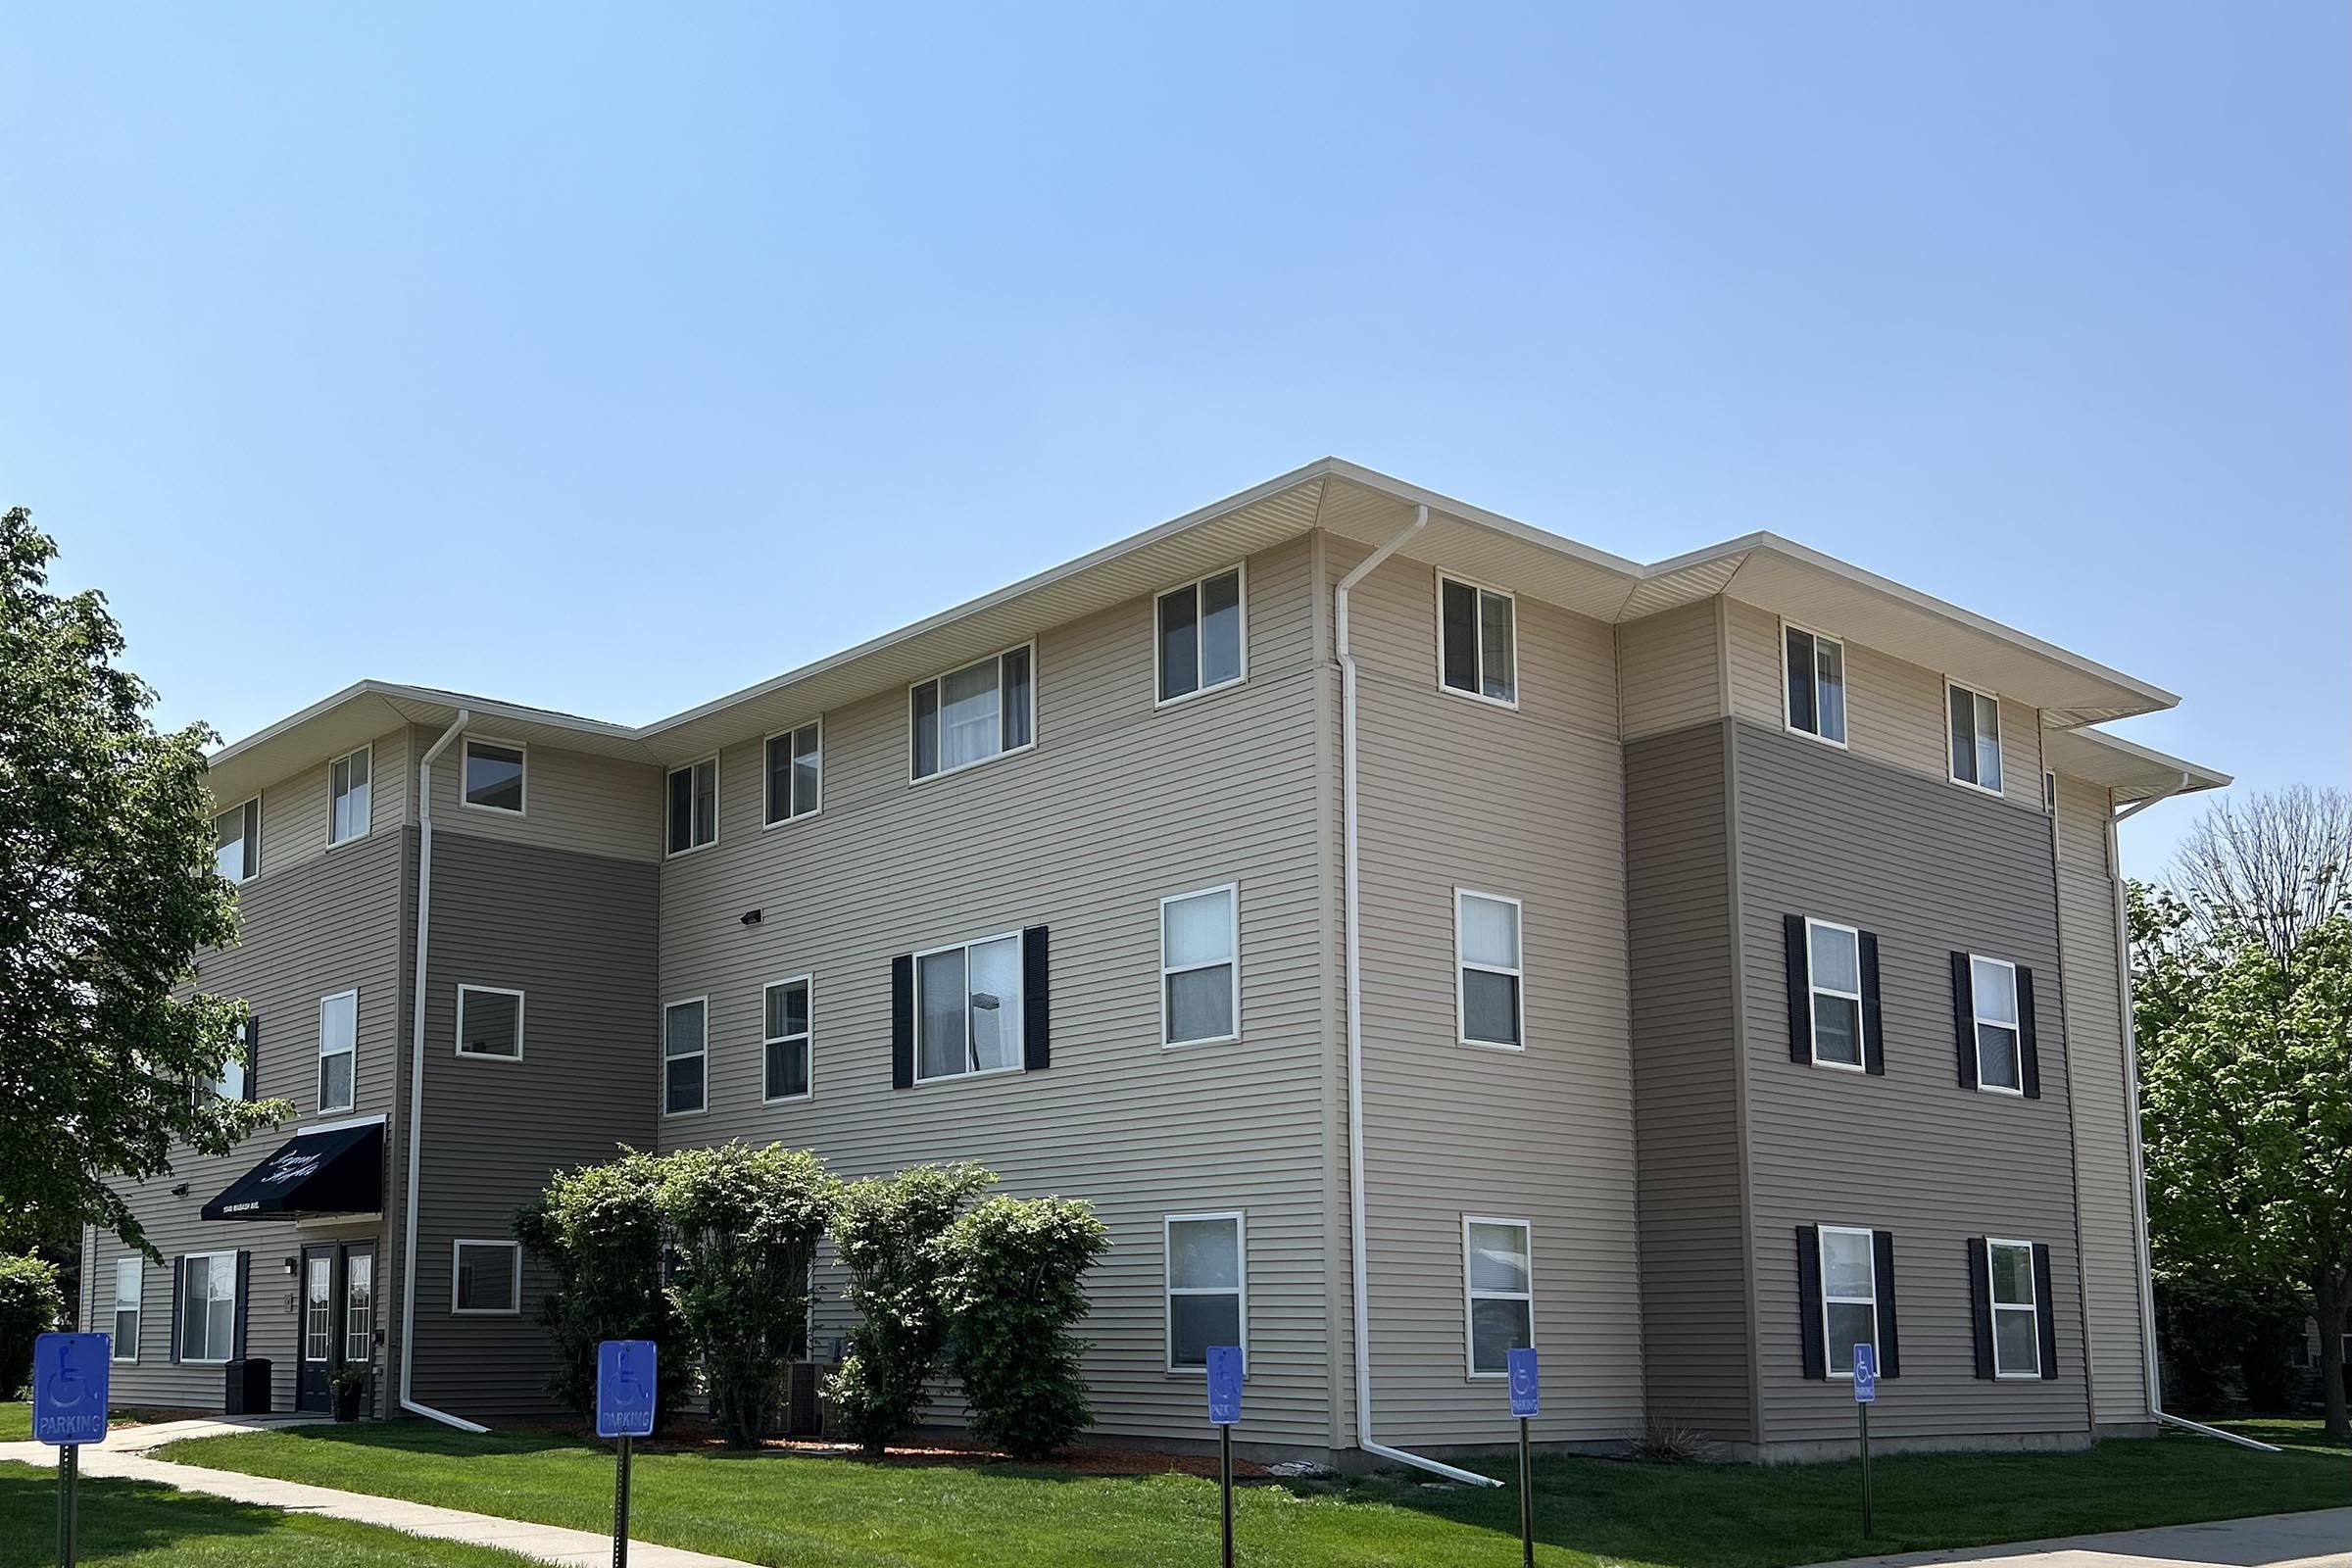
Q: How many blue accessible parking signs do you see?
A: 5